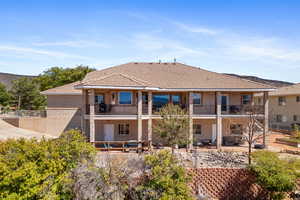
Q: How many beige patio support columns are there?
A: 6